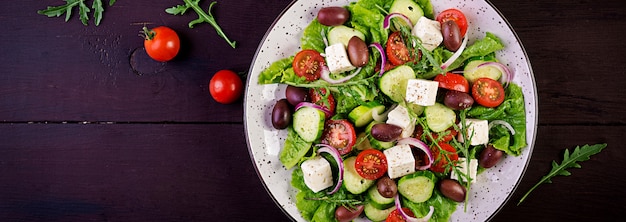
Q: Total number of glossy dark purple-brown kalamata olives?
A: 11